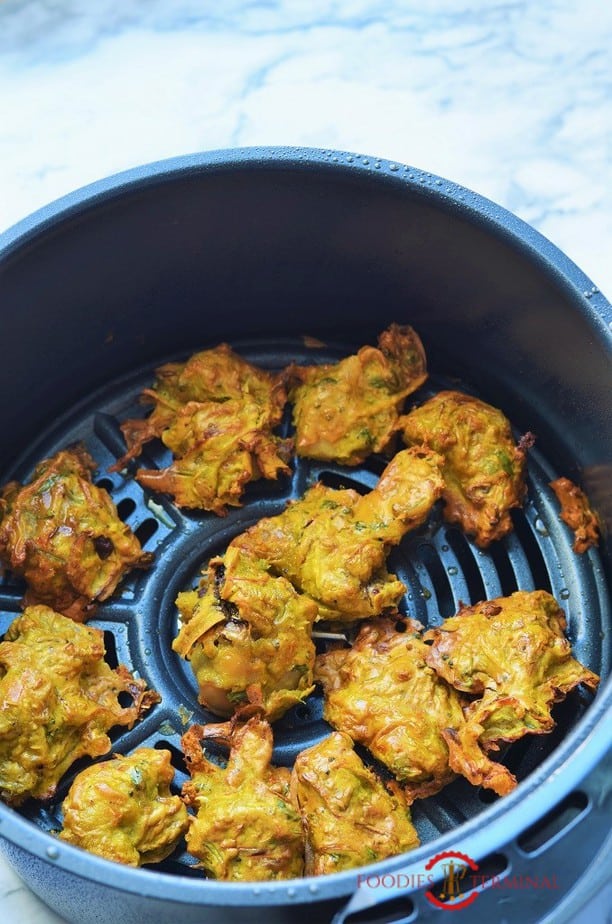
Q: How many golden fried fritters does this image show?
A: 12